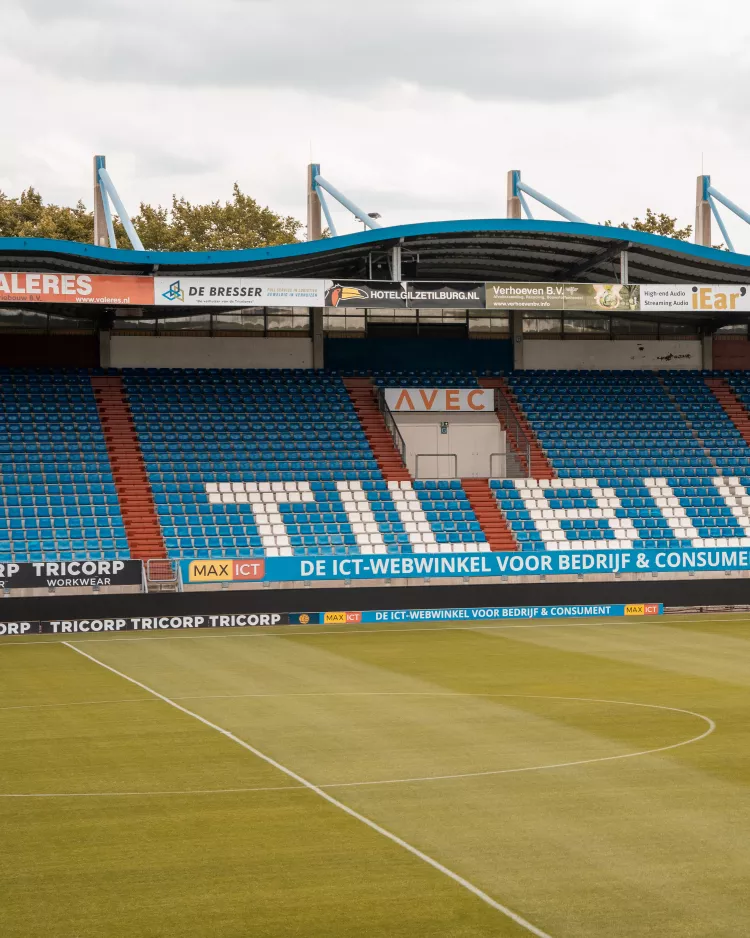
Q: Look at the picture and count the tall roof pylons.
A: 4